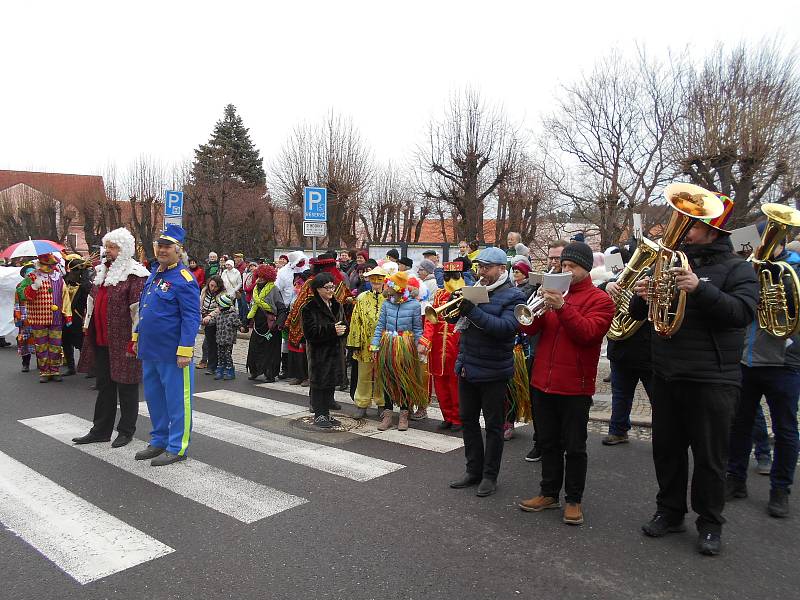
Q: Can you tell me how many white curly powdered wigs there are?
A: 1